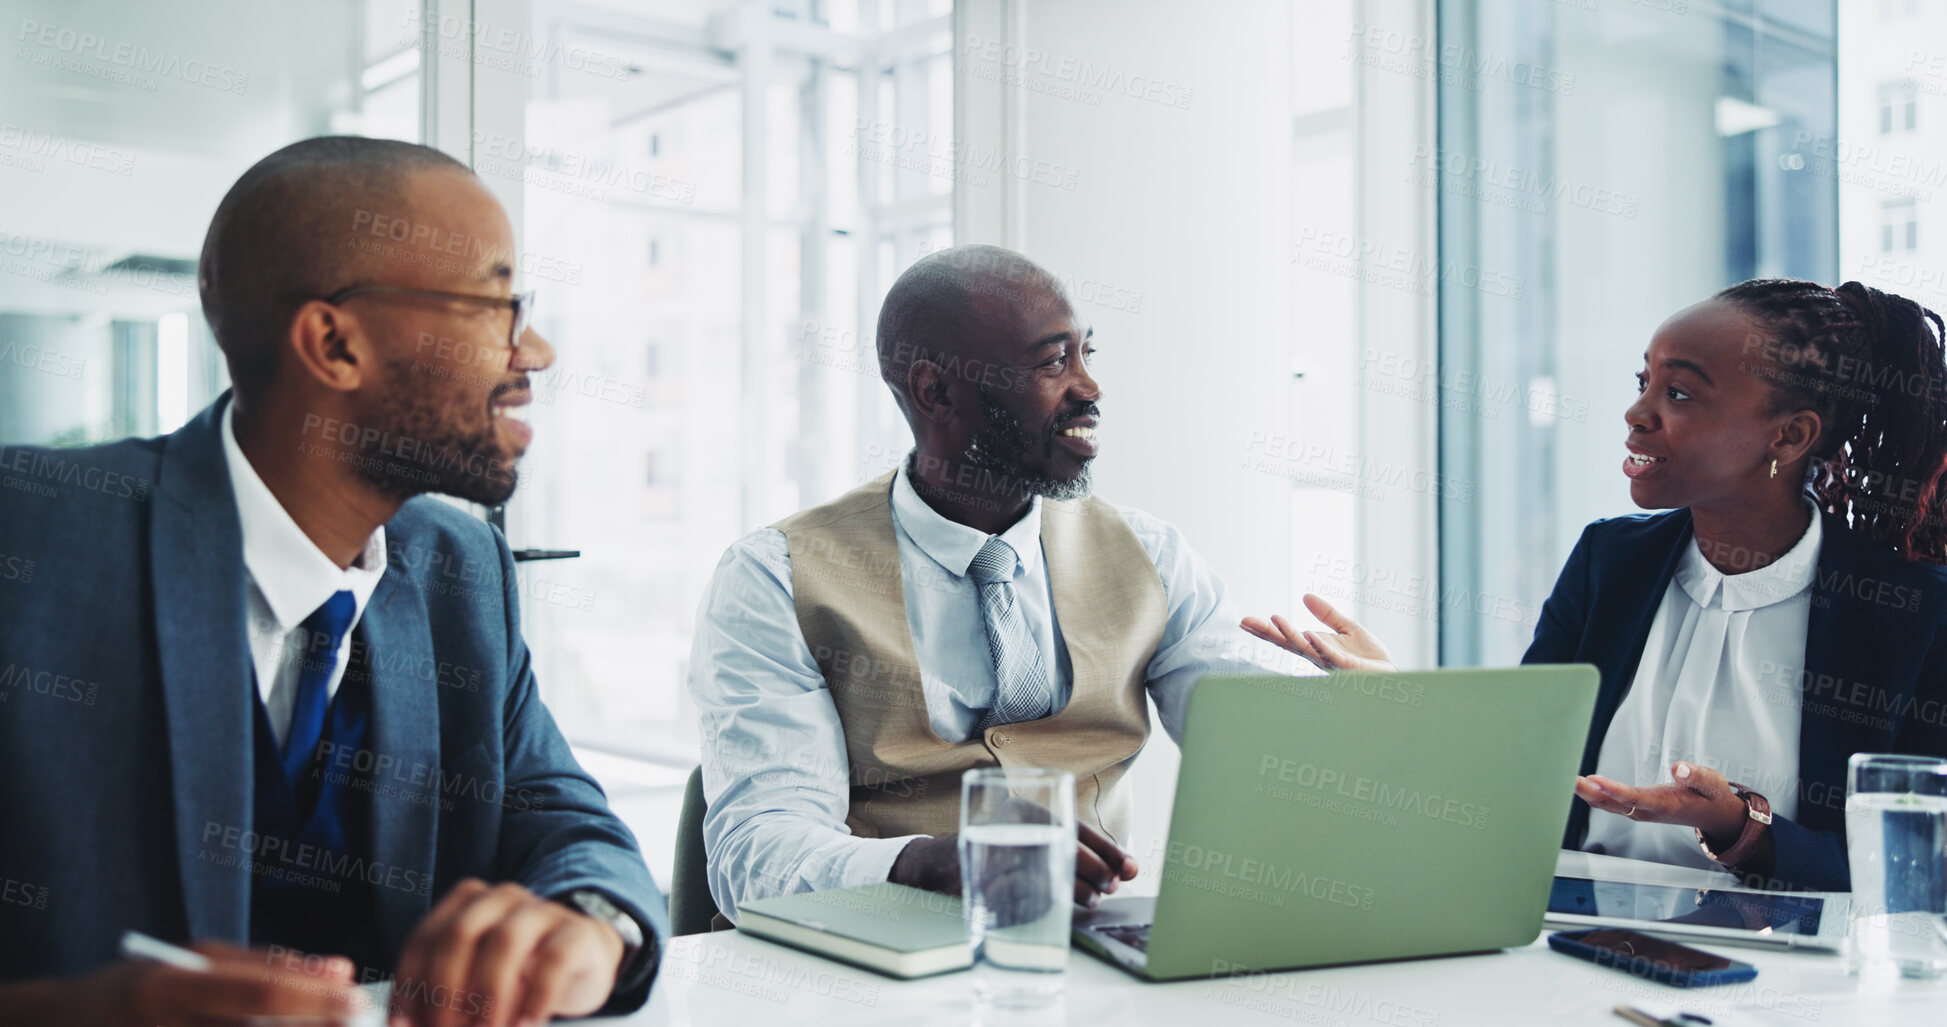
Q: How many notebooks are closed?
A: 1